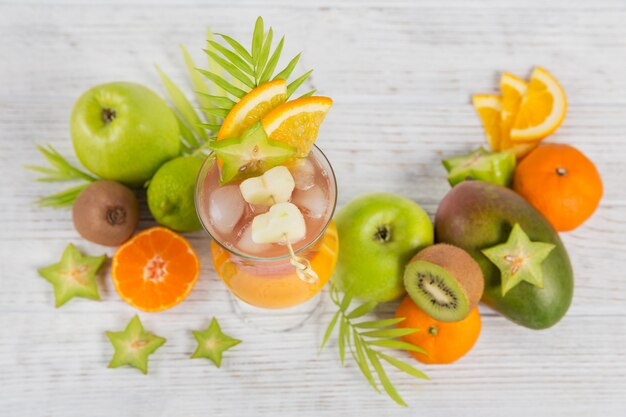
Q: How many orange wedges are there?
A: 5